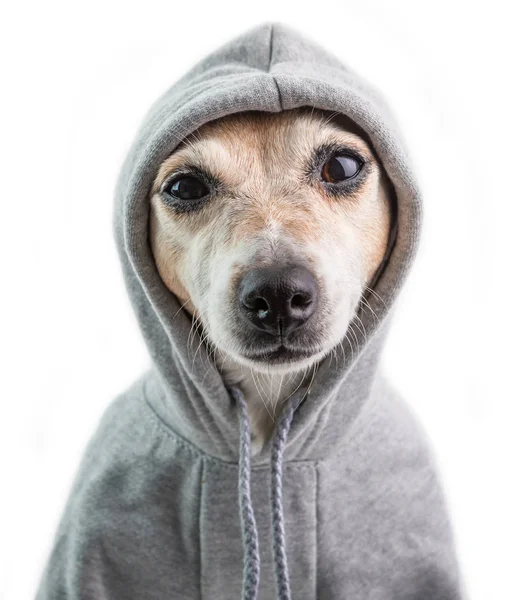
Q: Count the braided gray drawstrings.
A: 2